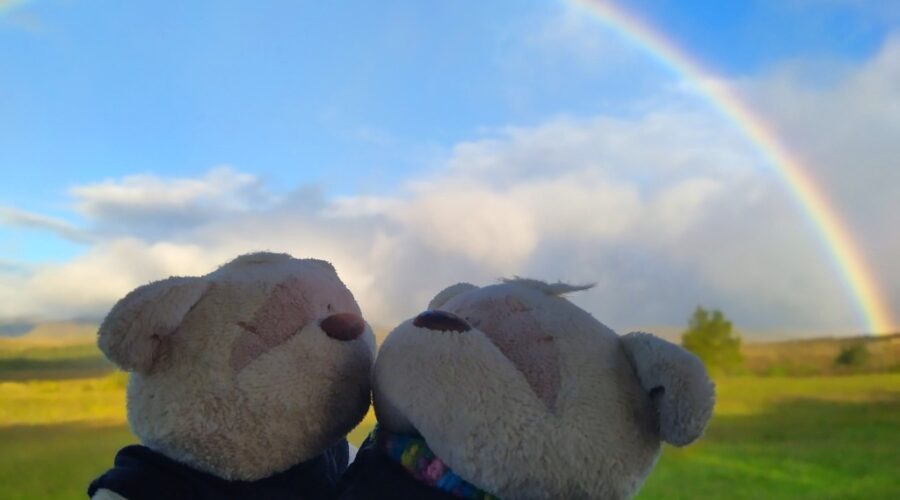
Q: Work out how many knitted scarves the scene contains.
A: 1